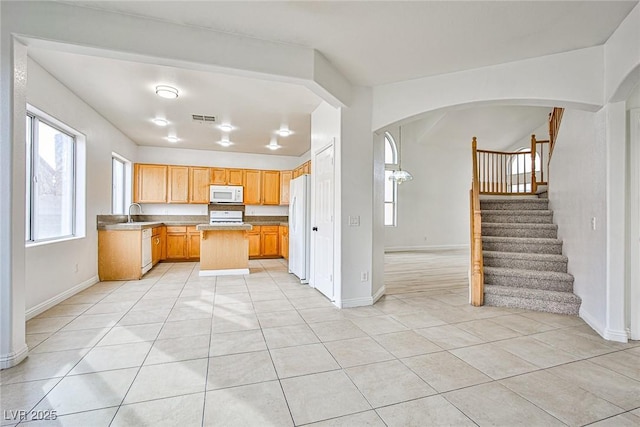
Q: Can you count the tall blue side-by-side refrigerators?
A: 0